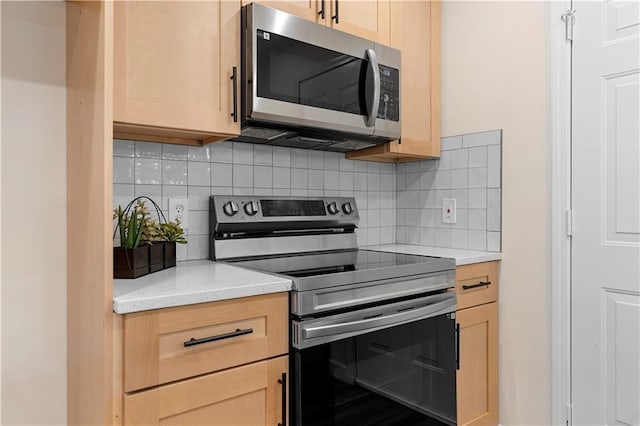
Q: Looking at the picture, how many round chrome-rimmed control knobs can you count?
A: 4